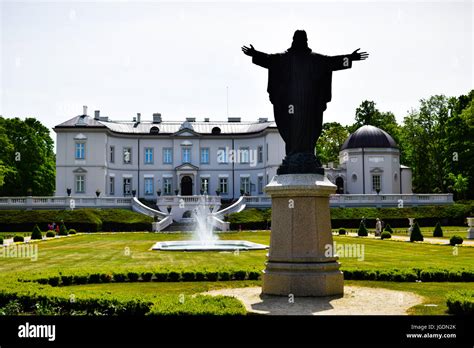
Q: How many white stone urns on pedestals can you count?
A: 2